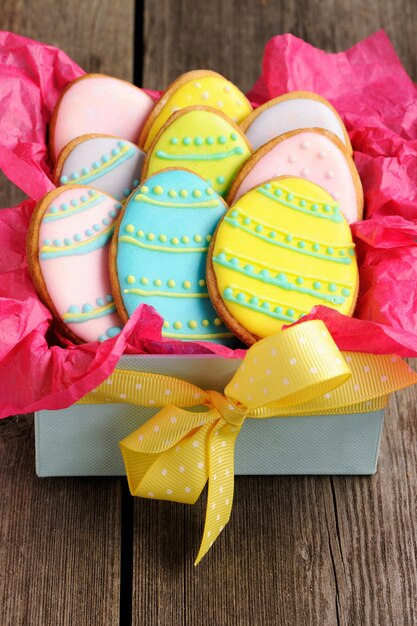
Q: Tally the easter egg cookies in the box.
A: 9